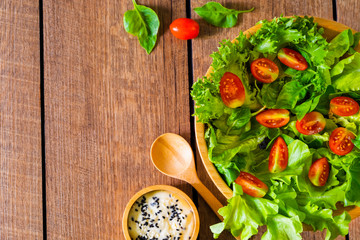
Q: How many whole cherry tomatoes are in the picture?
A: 1